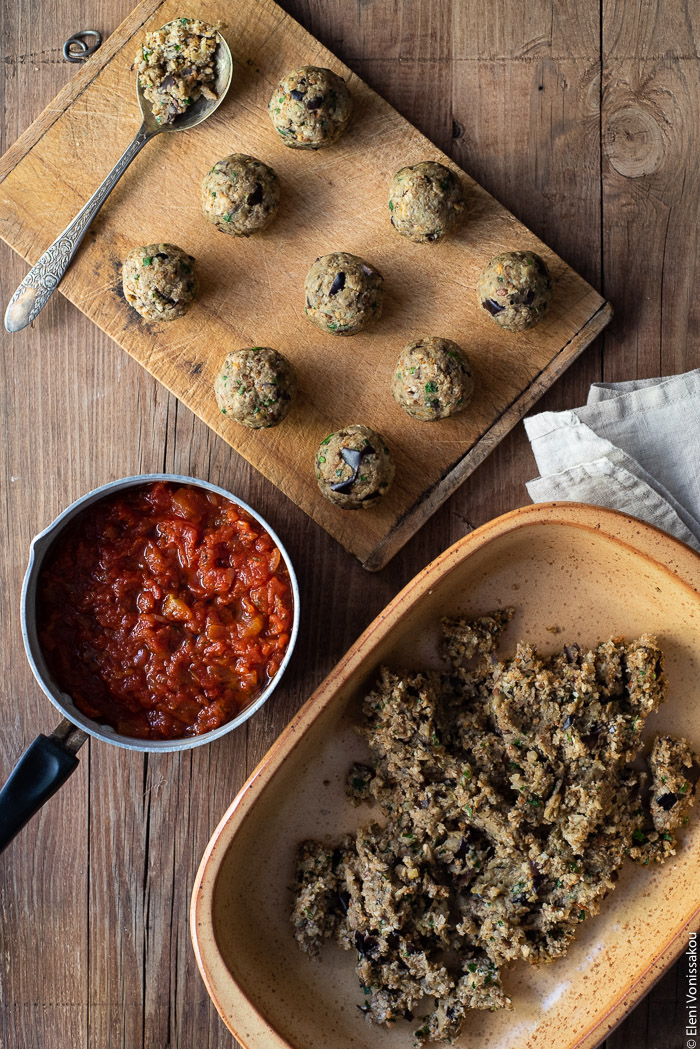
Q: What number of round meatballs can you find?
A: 9